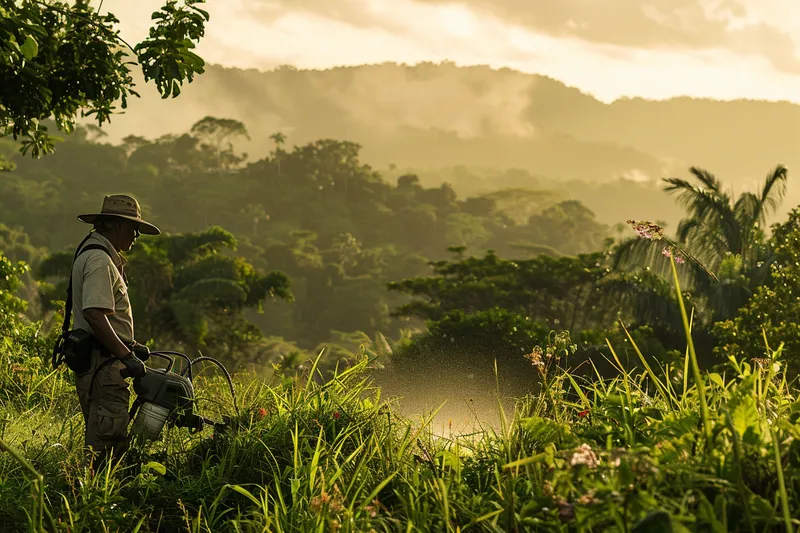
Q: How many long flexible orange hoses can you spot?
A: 0